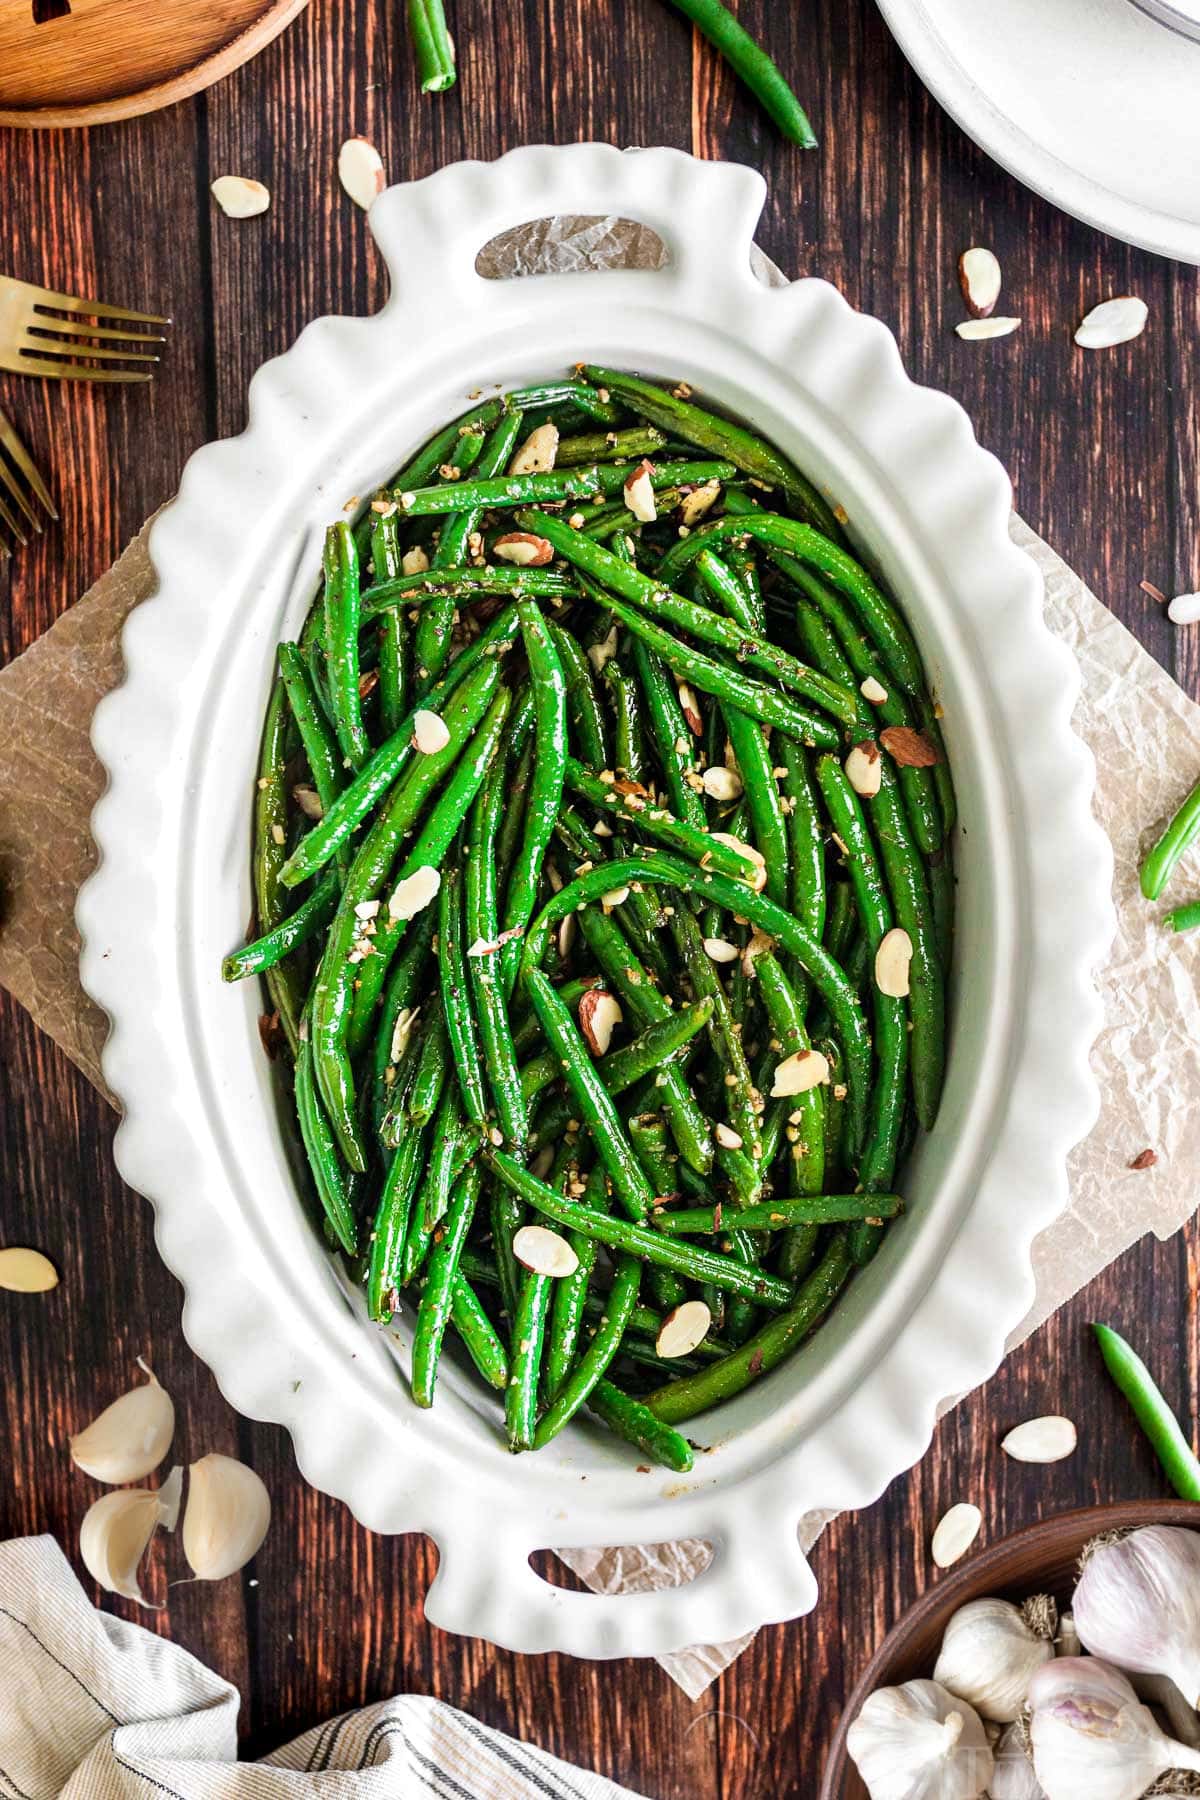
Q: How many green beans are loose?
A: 5